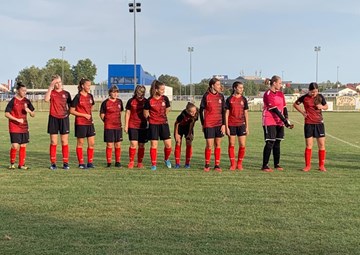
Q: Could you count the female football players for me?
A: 11